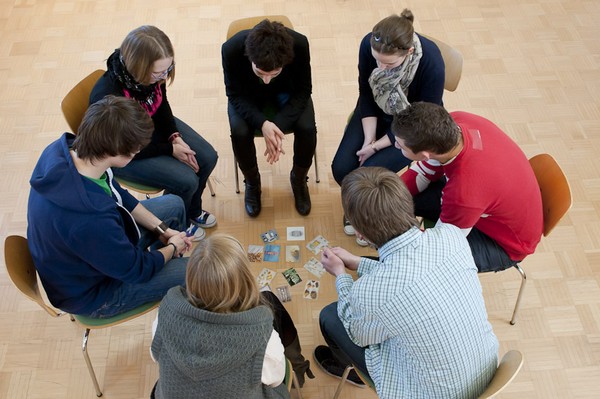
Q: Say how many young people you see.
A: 7